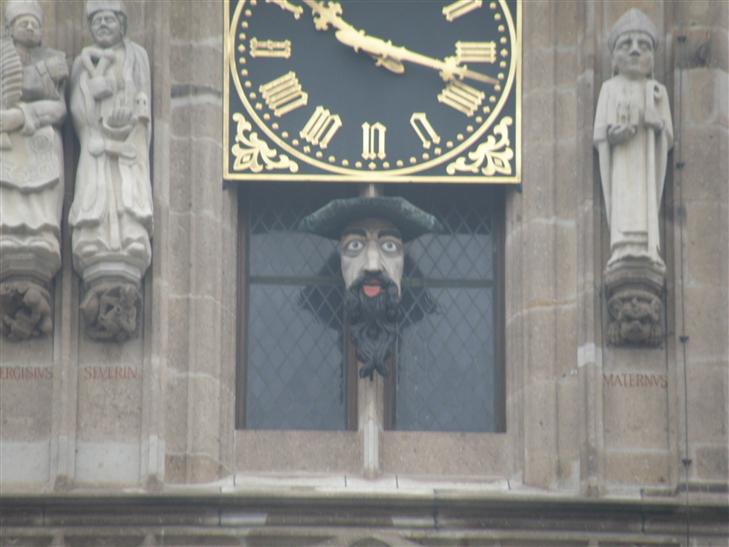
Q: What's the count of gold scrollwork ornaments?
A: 2